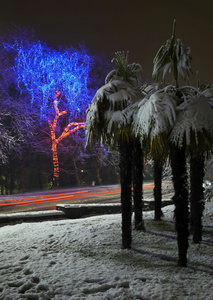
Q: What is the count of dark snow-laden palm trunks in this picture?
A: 5